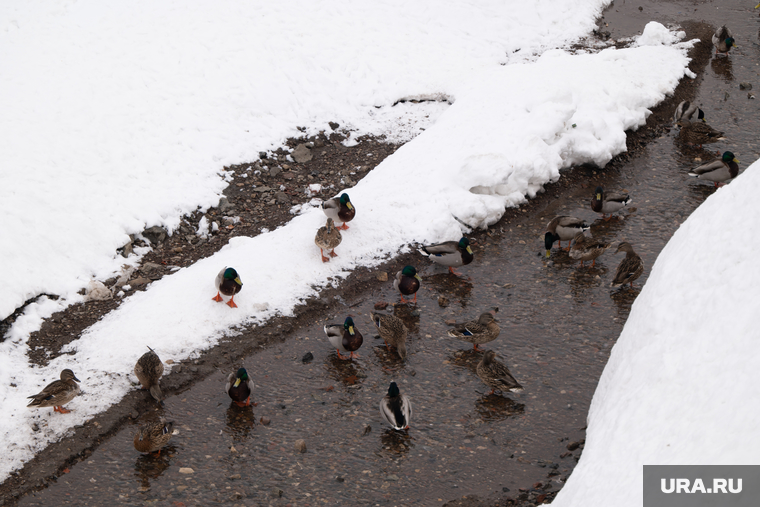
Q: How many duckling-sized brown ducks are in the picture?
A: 0